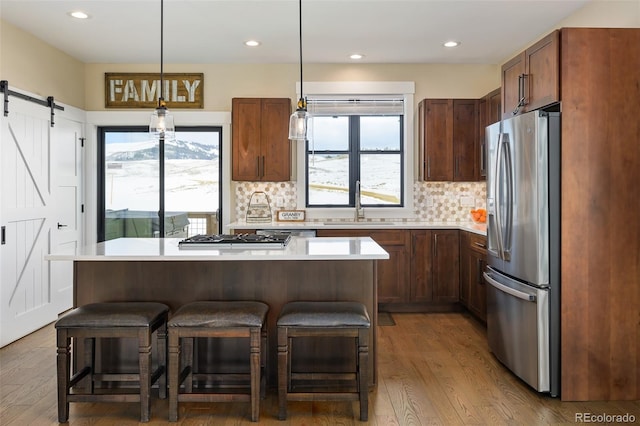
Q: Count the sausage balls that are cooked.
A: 0